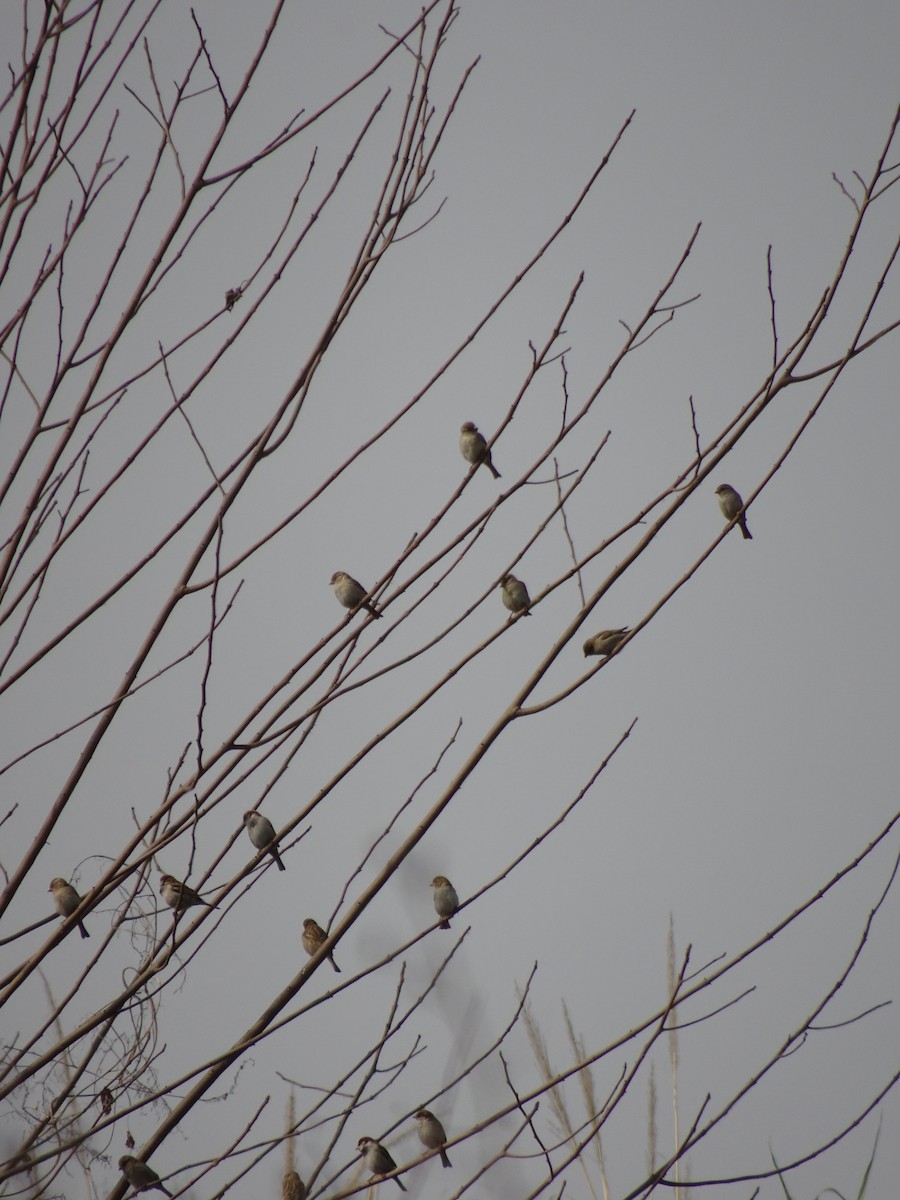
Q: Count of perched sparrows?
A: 13